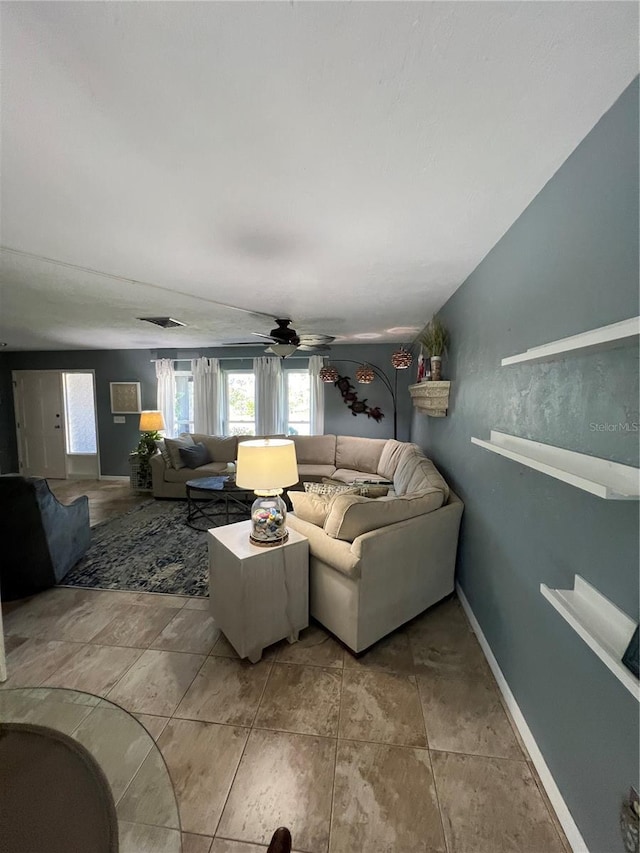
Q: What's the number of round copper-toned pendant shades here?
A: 3